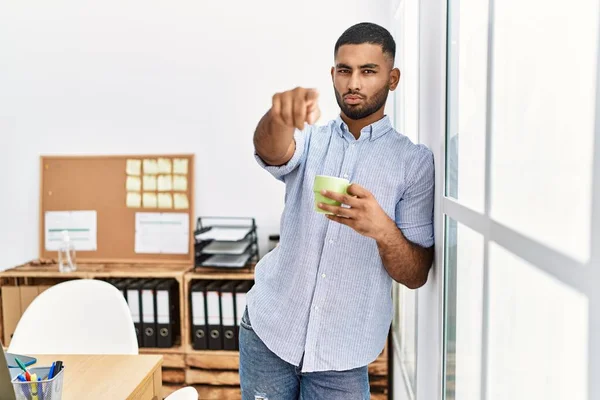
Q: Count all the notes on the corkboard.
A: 12